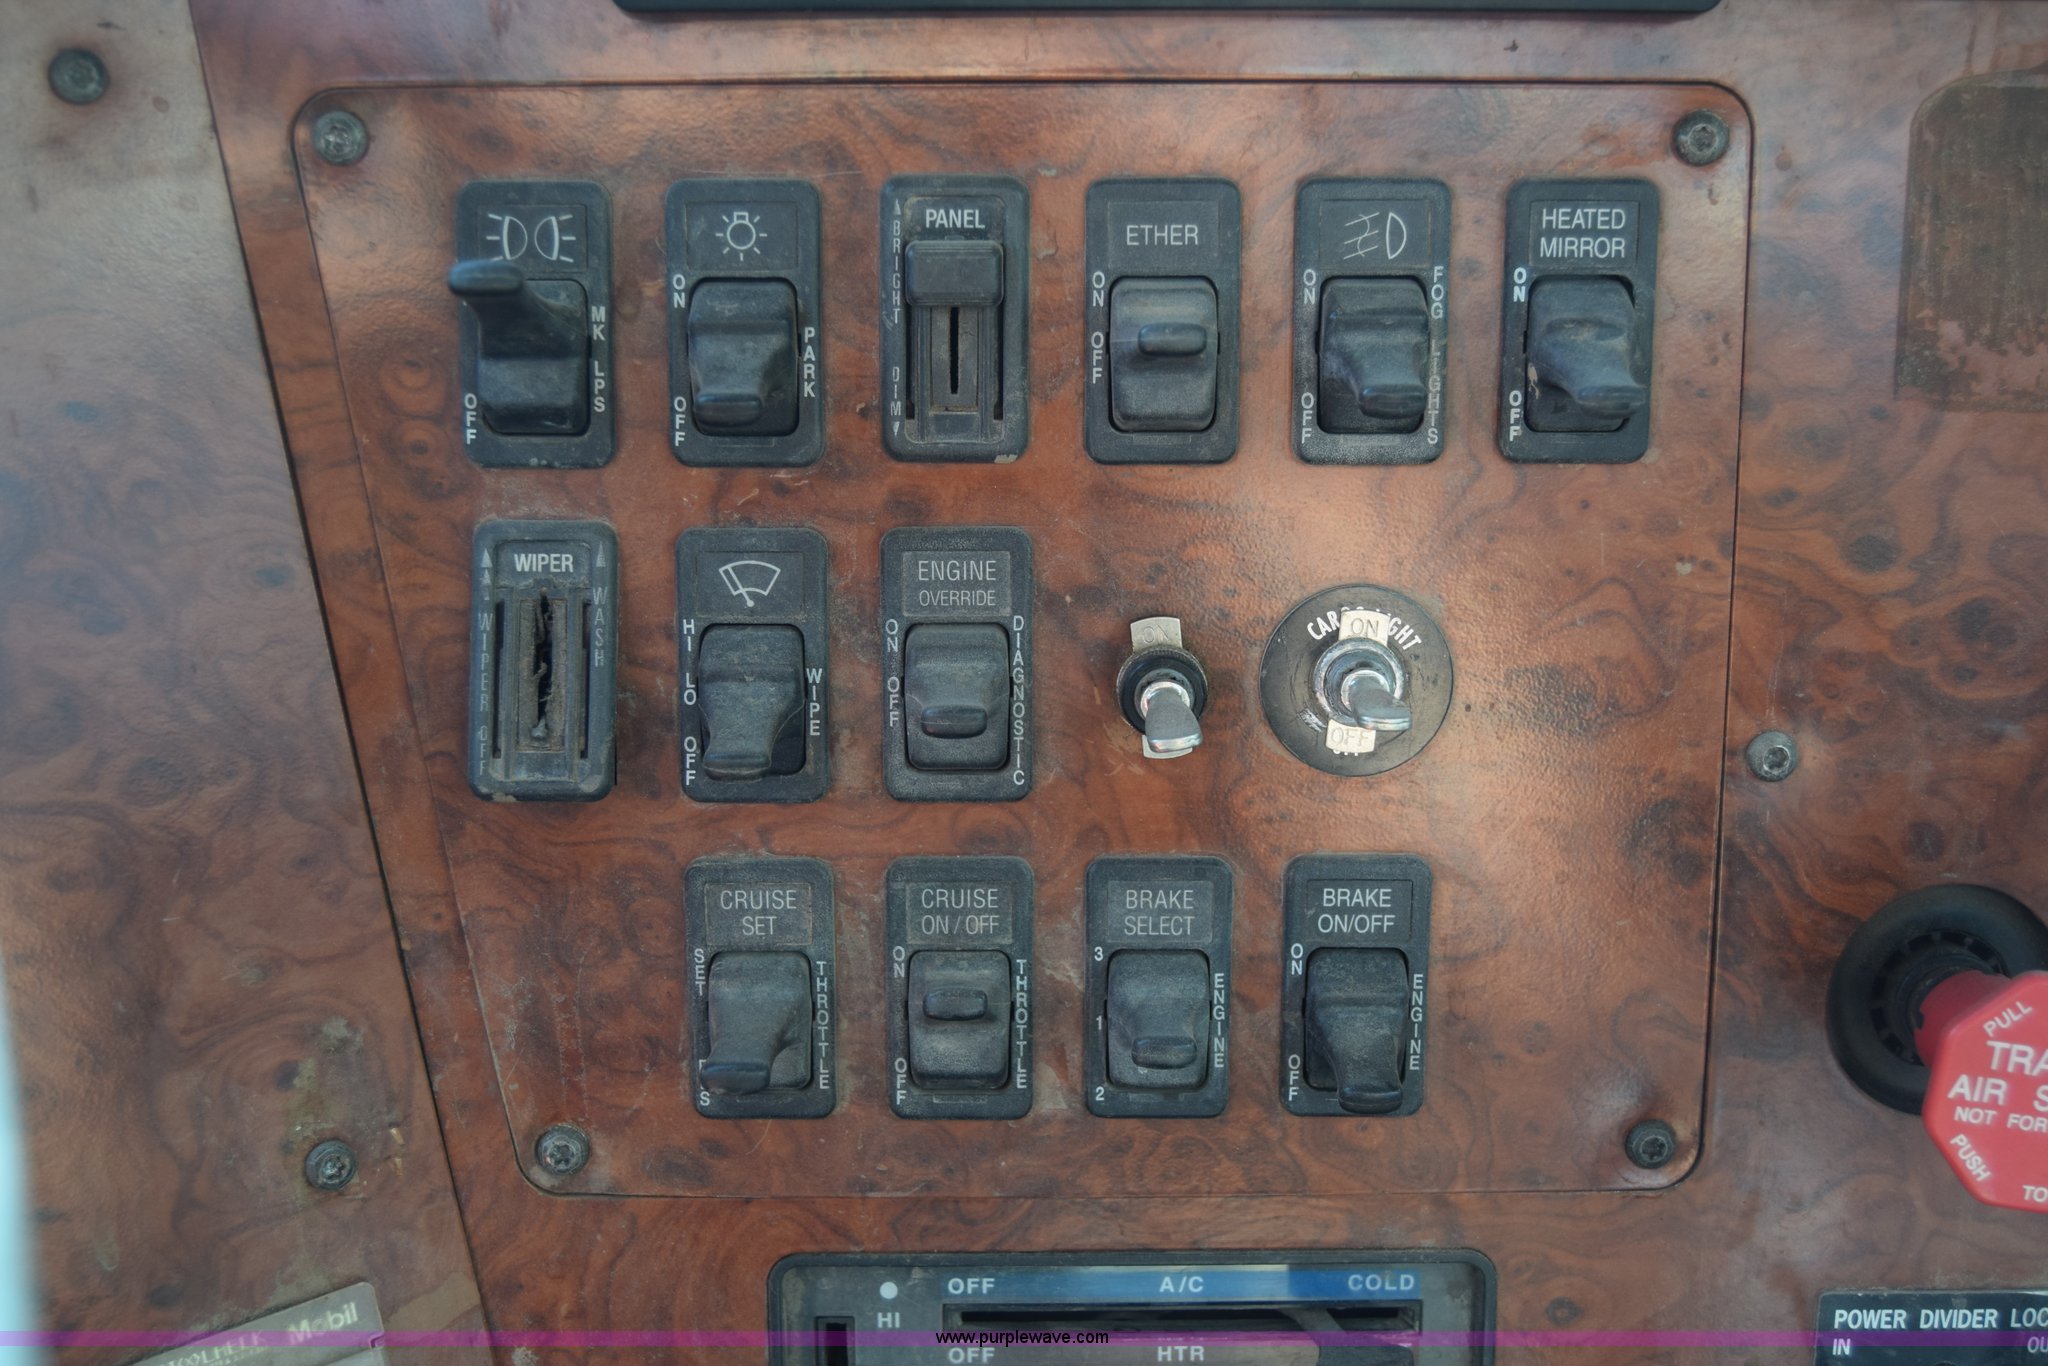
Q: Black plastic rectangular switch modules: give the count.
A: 13